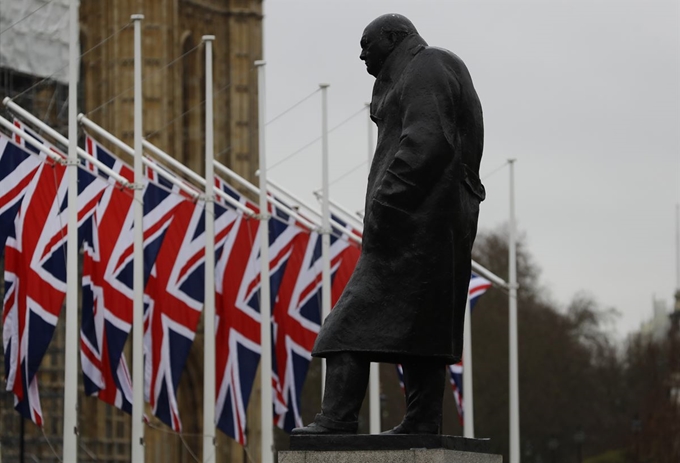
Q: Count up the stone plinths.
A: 1